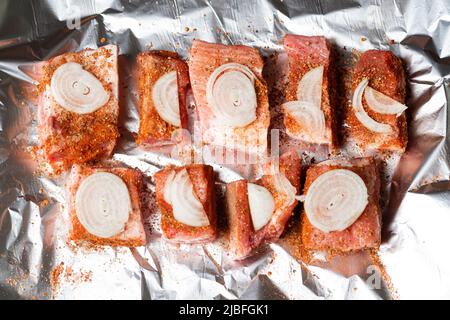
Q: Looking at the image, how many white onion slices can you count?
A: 11